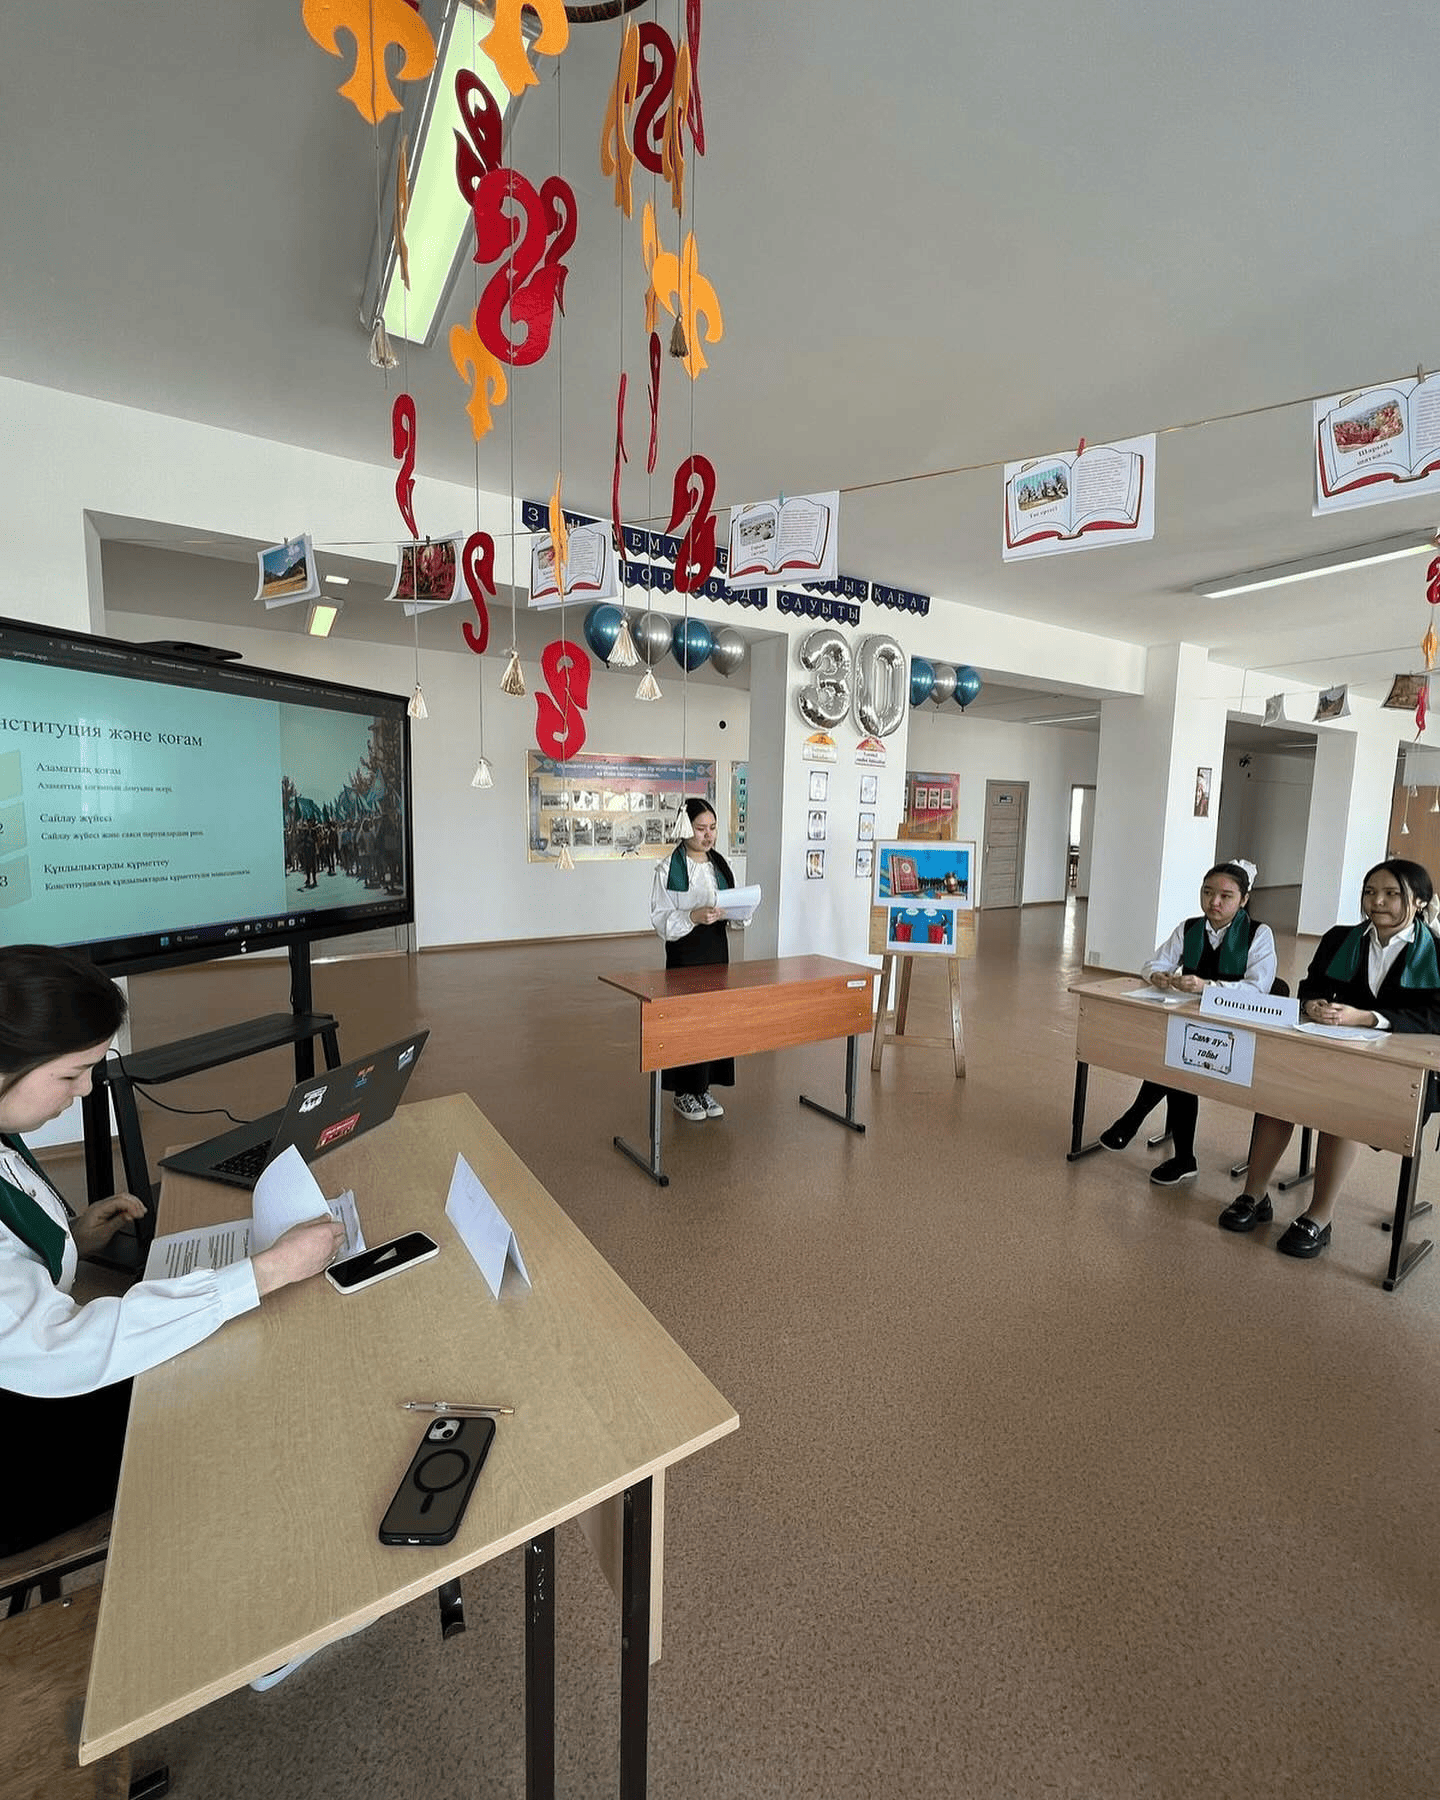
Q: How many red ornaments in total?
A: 13